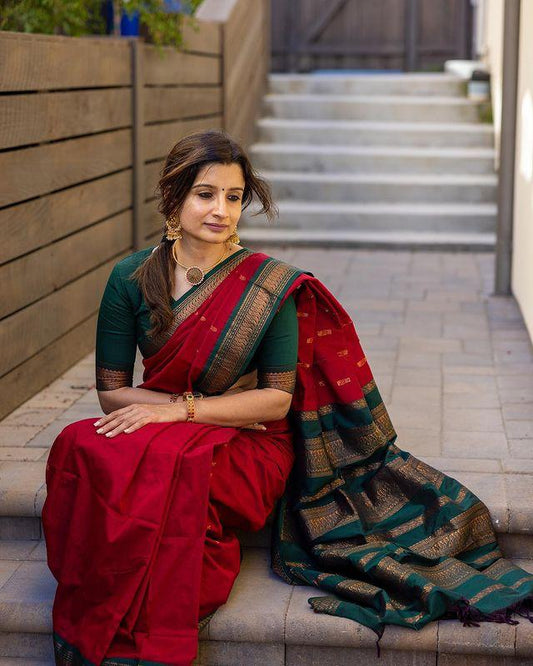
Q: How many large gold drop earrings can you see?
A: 2